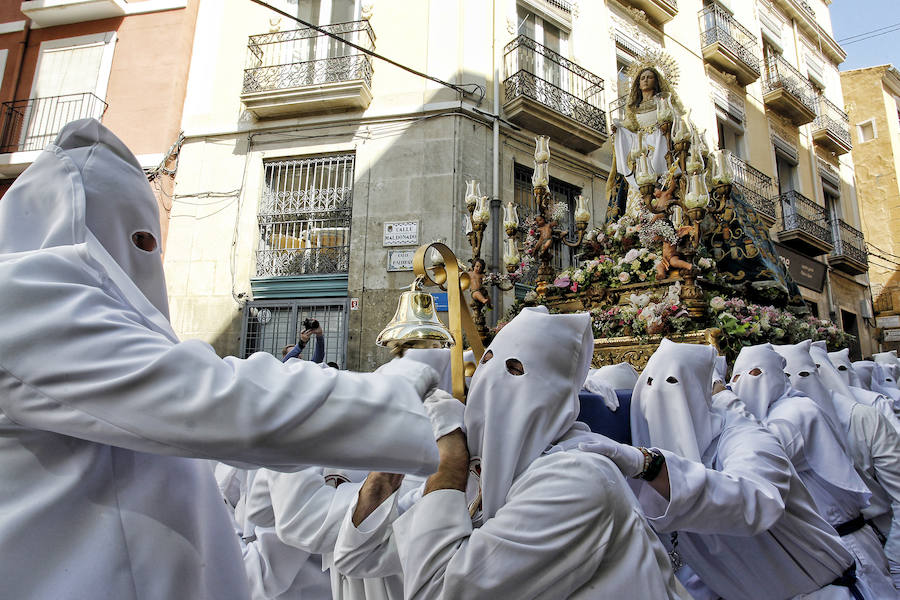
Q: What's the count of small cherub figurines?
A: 4